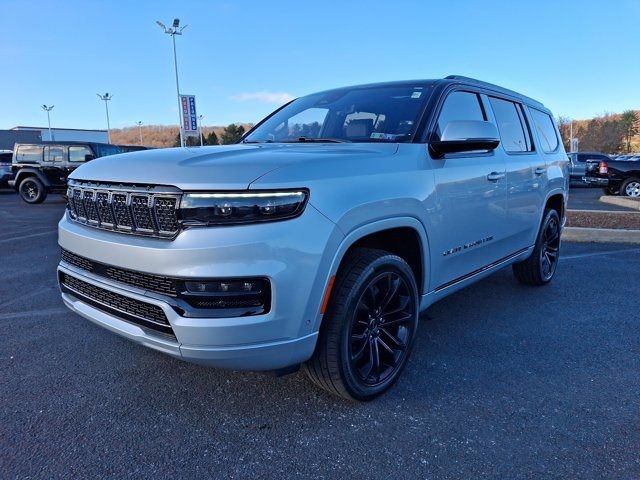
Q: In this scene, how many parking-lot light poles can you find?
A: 5